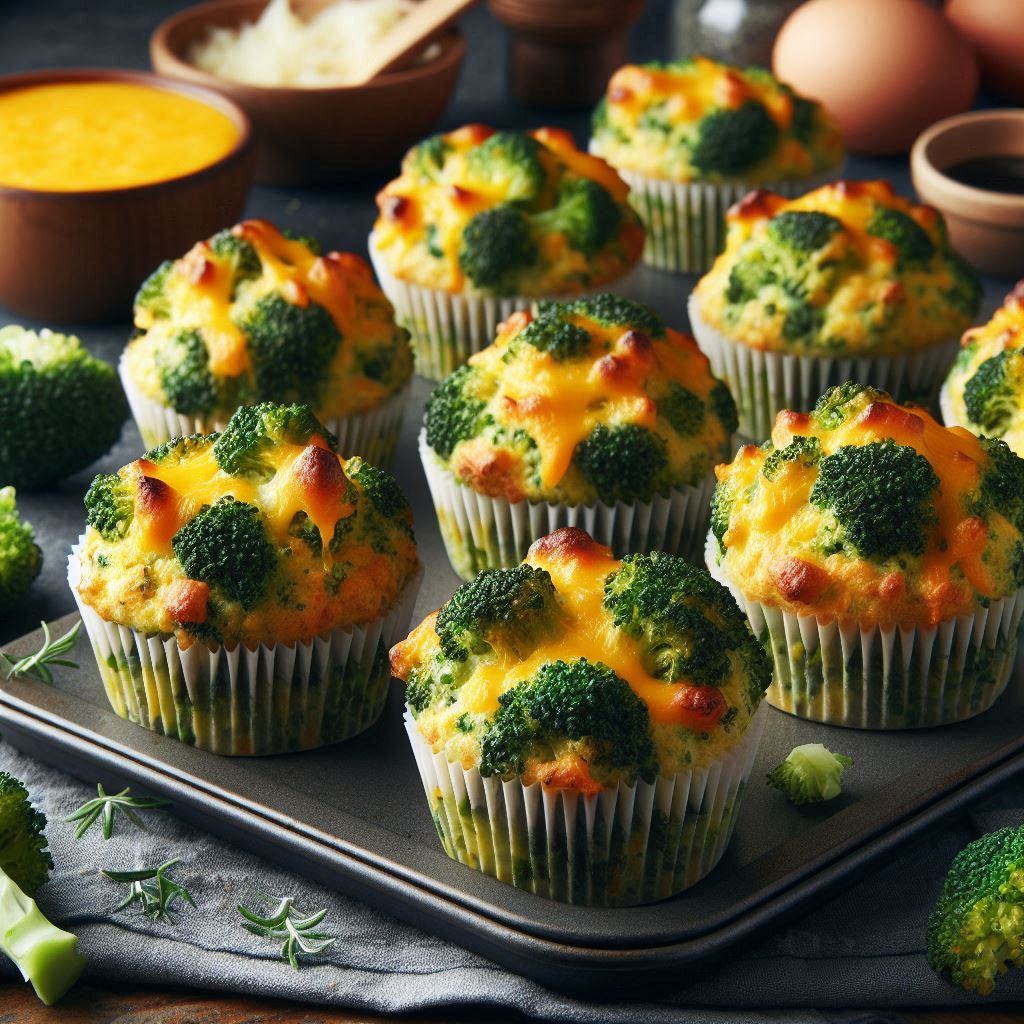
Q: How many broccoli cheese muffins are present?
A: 9